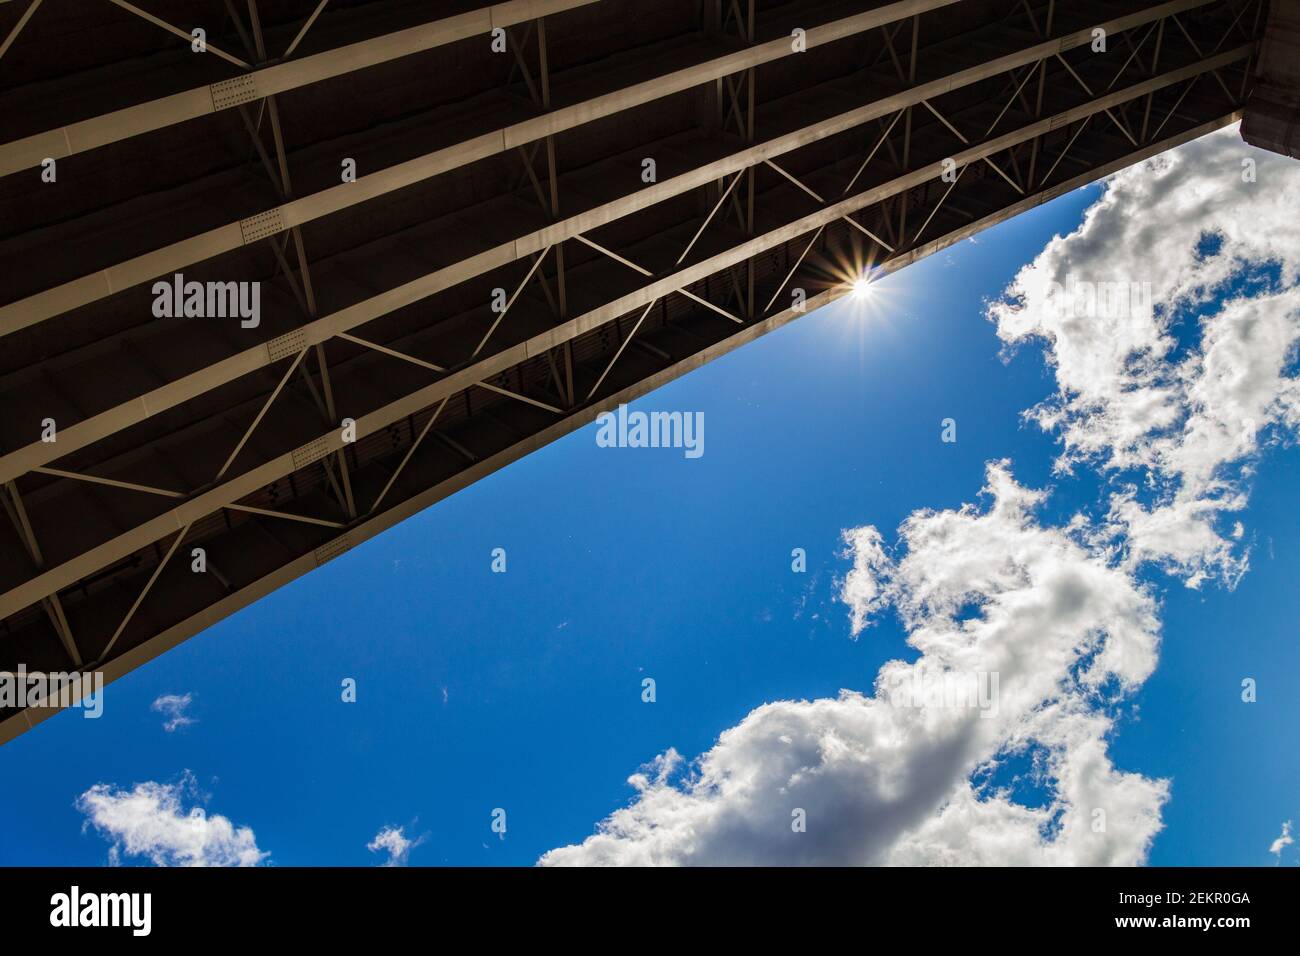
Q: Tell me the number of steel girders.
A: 5